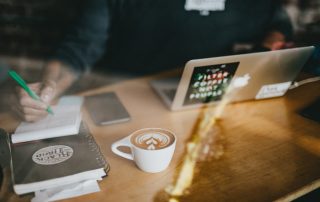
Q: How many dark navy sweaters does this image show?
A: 1